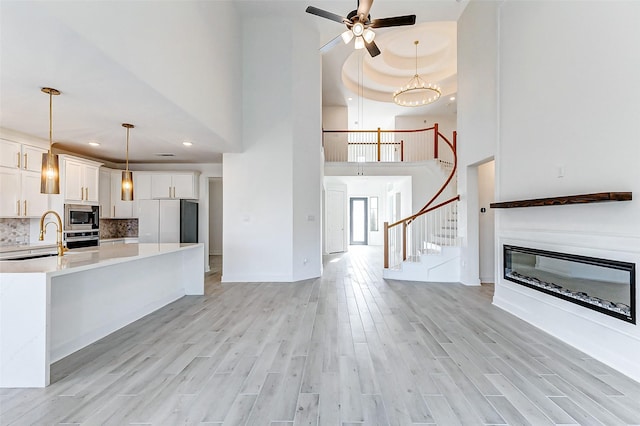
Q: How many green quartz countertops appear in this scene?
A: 0